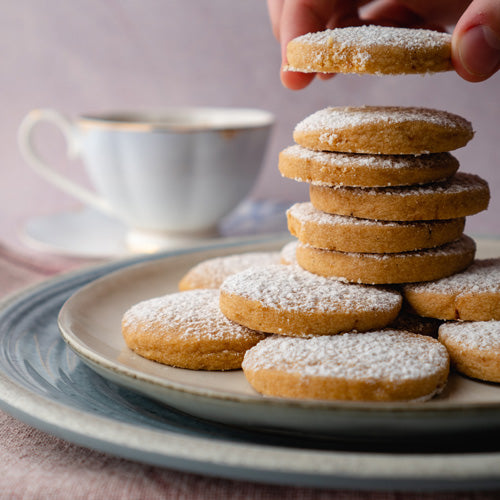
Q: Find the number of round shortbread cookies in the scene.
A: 13